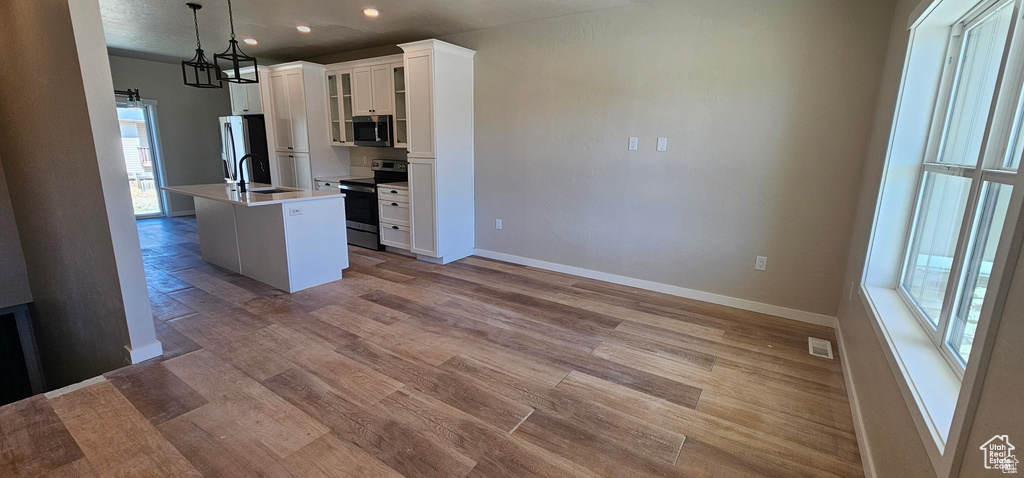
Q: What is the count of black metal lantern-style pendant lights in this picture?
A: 2